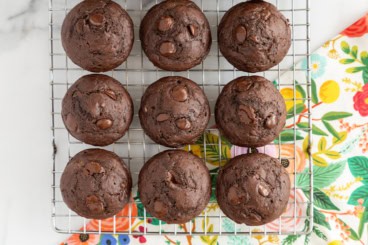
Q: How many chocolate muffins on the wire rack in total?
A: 9